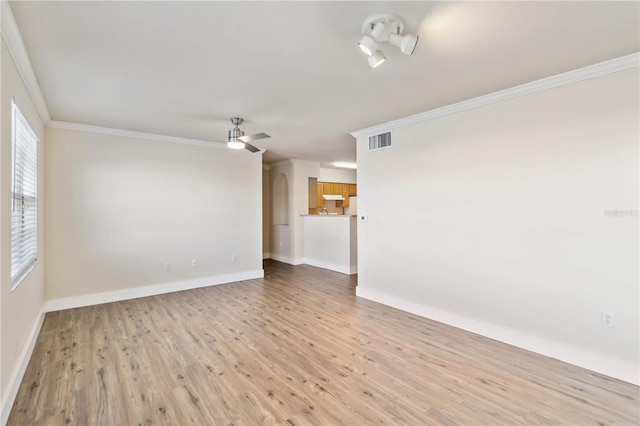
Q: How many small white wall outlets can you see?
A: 4